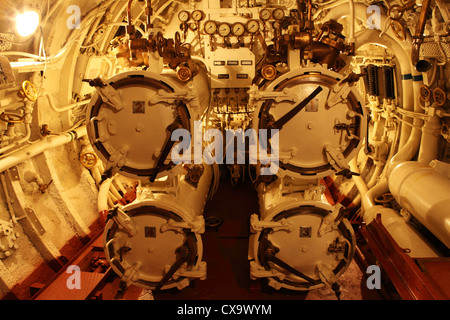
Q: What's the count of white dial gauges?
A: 8